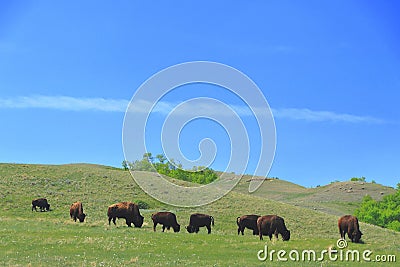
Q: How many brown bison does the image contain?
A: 8